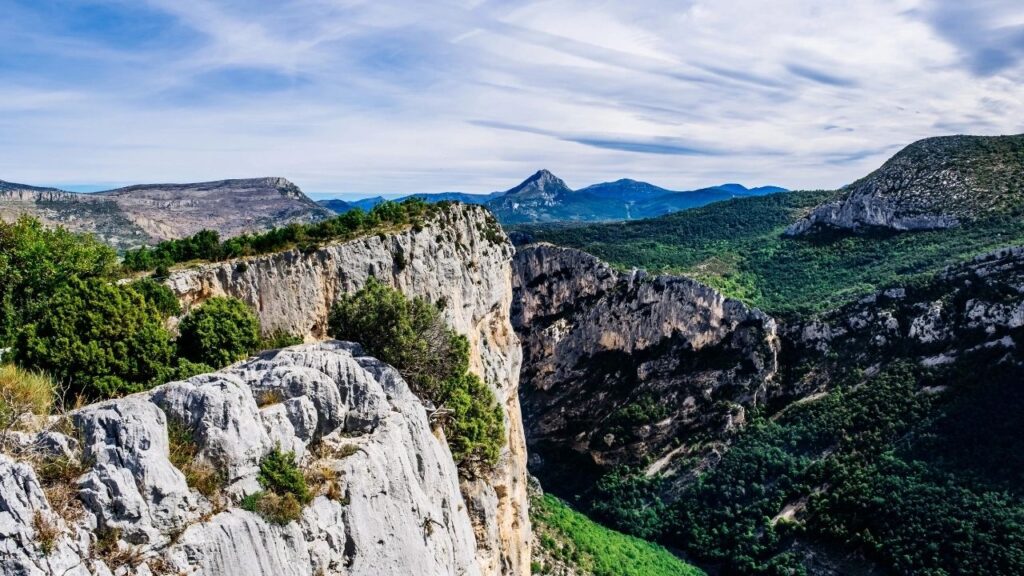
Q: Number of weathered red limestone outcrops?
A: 0